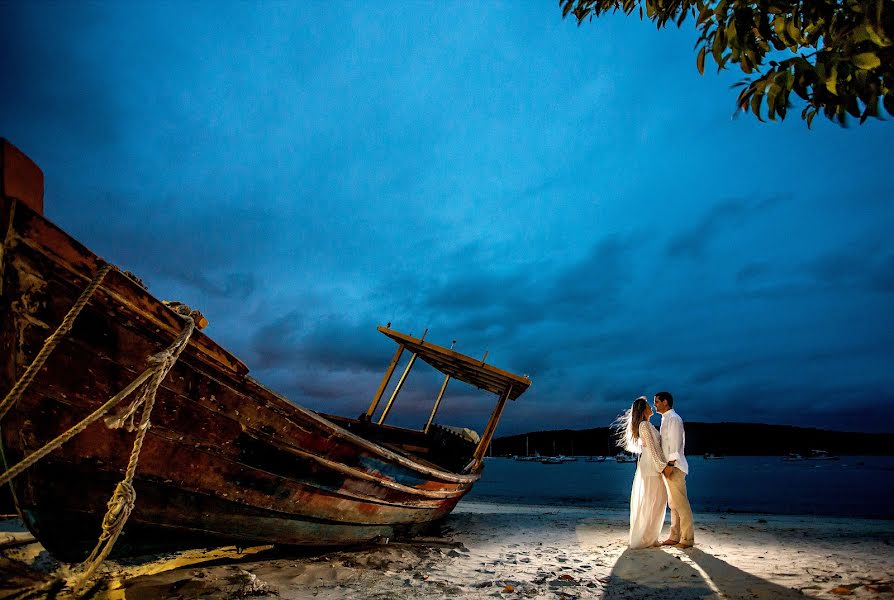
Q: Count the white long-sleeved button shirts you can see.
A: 1